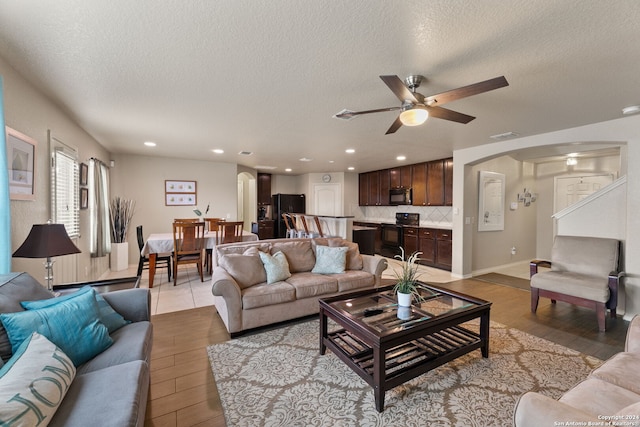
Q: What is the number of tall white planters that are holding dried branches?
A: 1